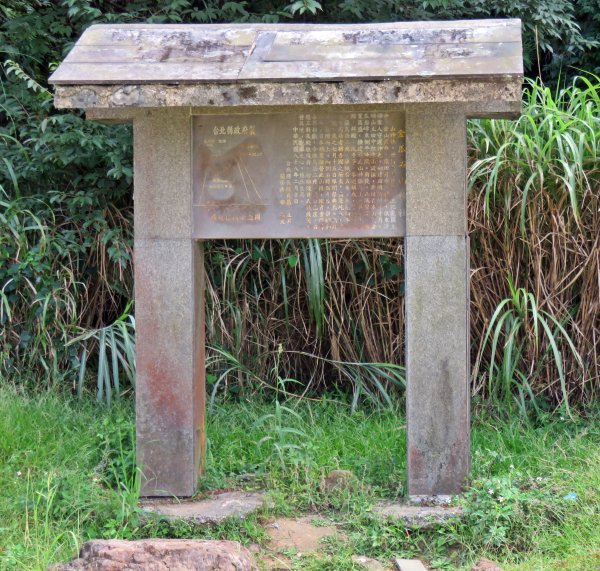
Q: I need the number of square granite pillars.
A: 2